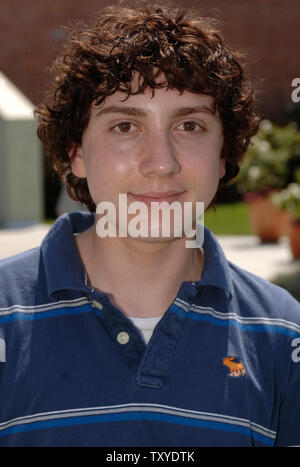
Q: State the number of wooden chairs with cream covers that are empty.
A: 0